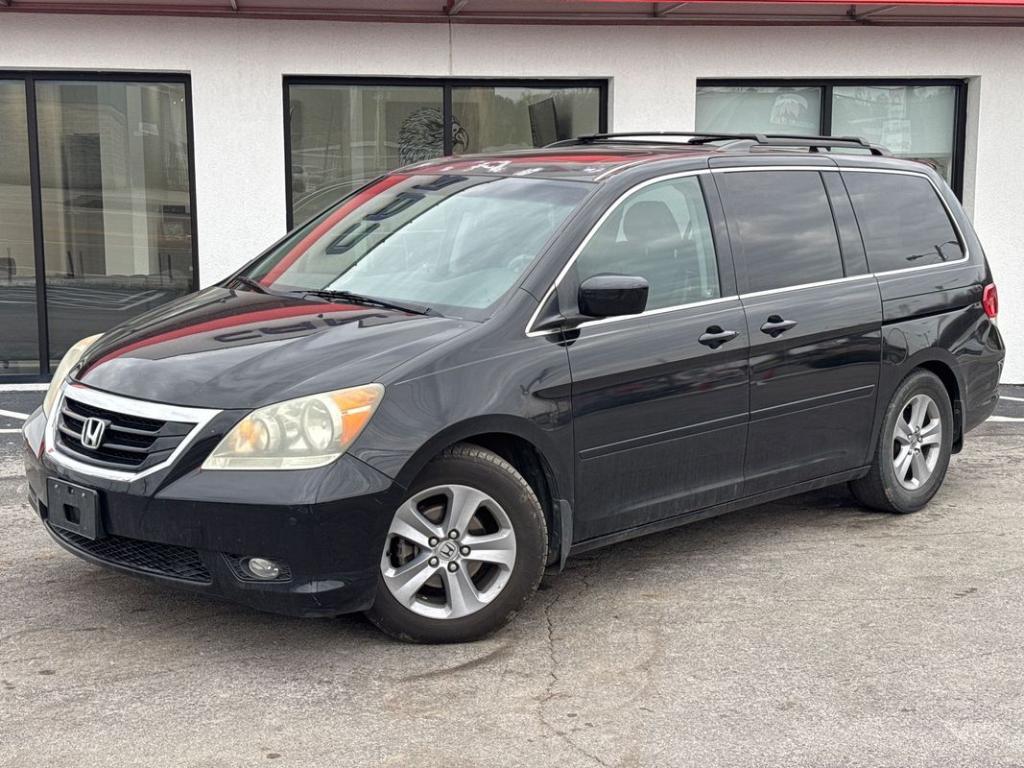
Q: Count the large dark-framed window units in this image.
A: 3